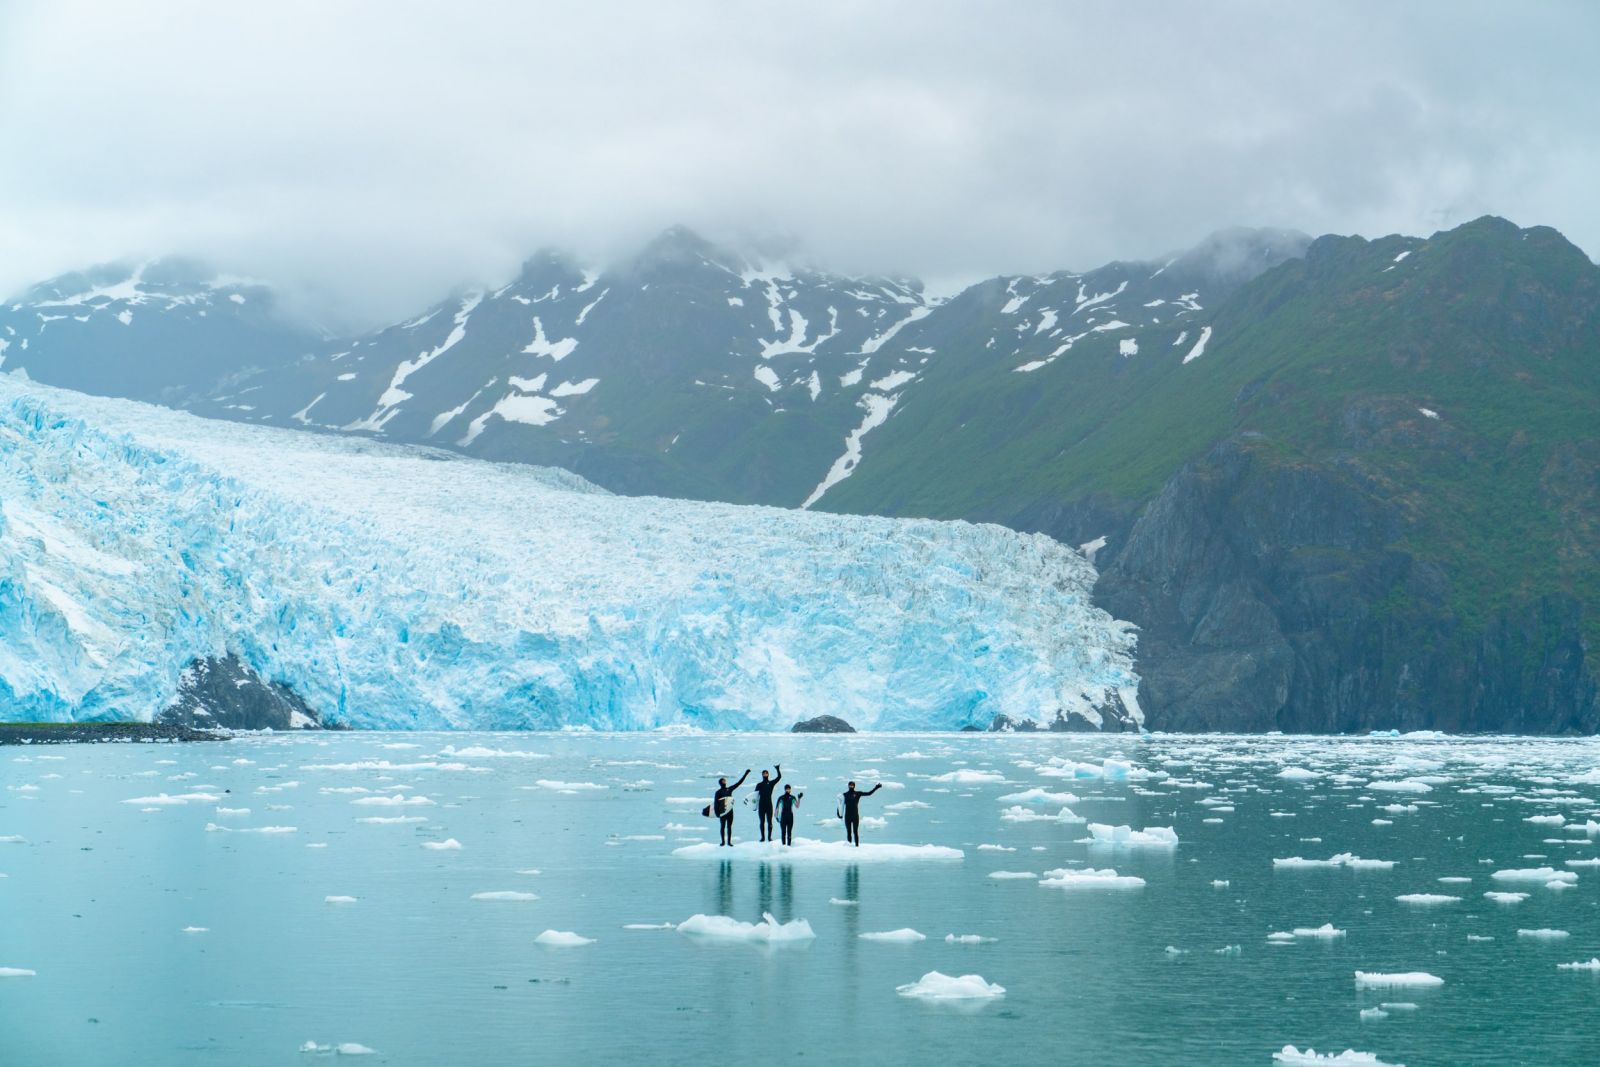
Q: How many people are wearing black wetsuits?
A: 4